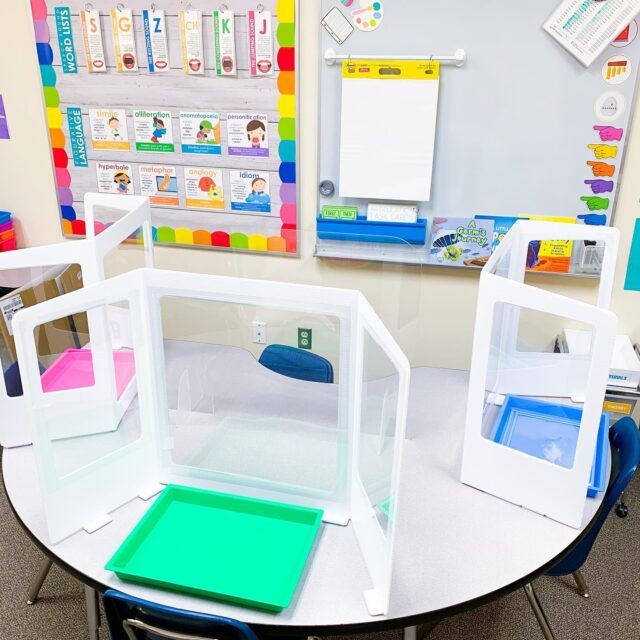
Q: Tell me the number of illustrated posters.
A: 8